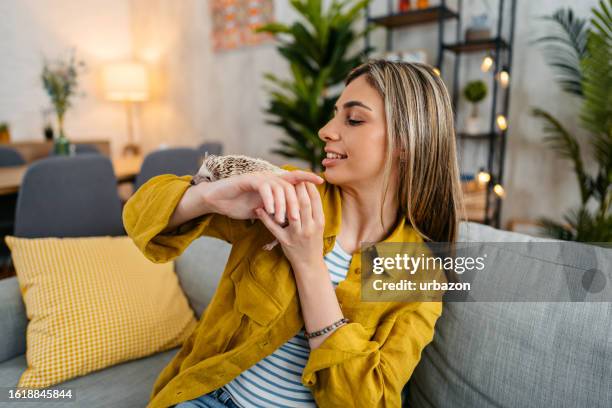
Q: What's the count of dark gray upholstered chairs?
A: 5